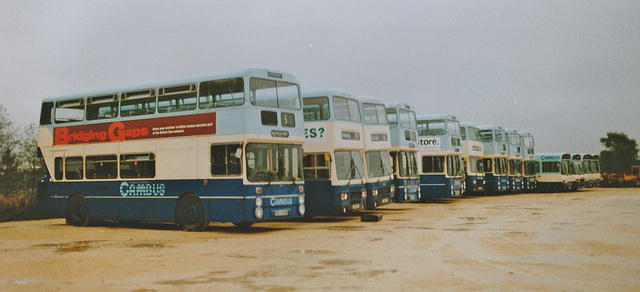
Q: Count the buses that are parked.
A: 13